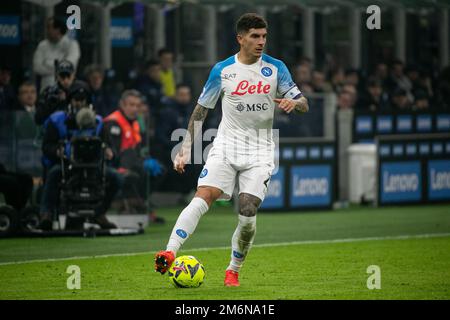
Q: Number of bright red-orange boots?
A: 2